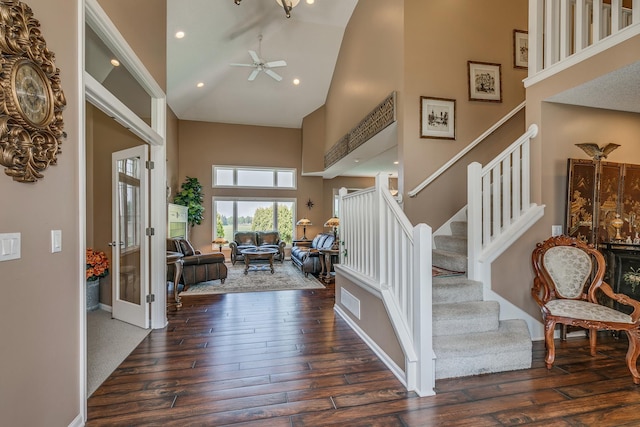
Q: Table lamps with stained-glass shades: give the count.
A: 3